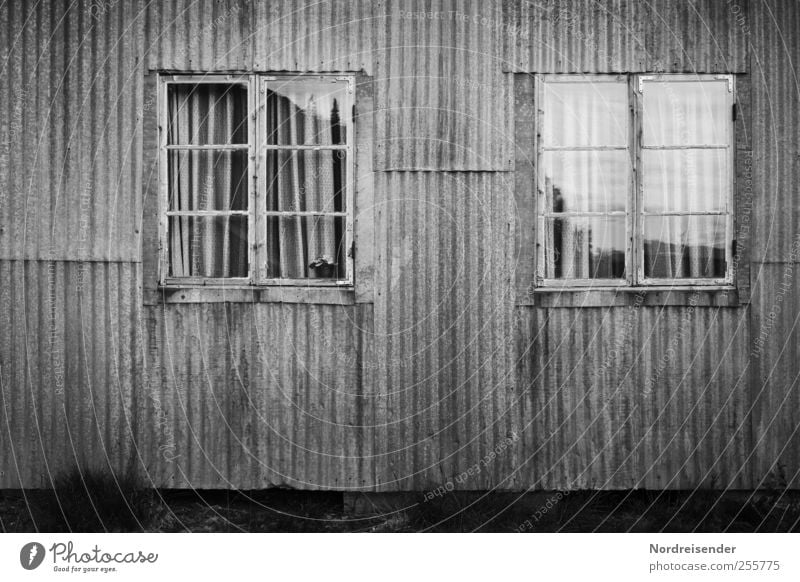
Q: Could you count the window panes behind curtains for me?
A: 12